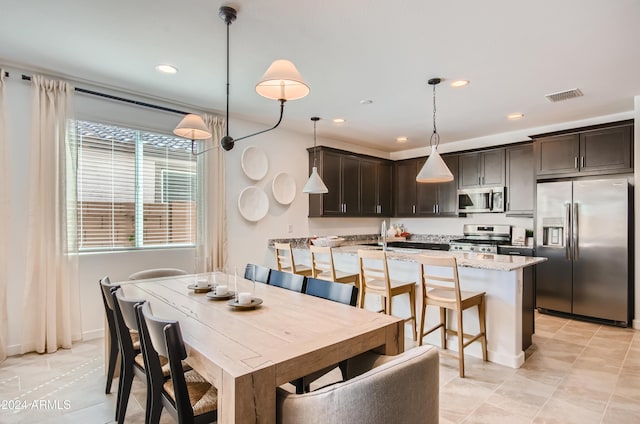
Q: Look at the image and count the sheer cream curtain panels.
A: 3